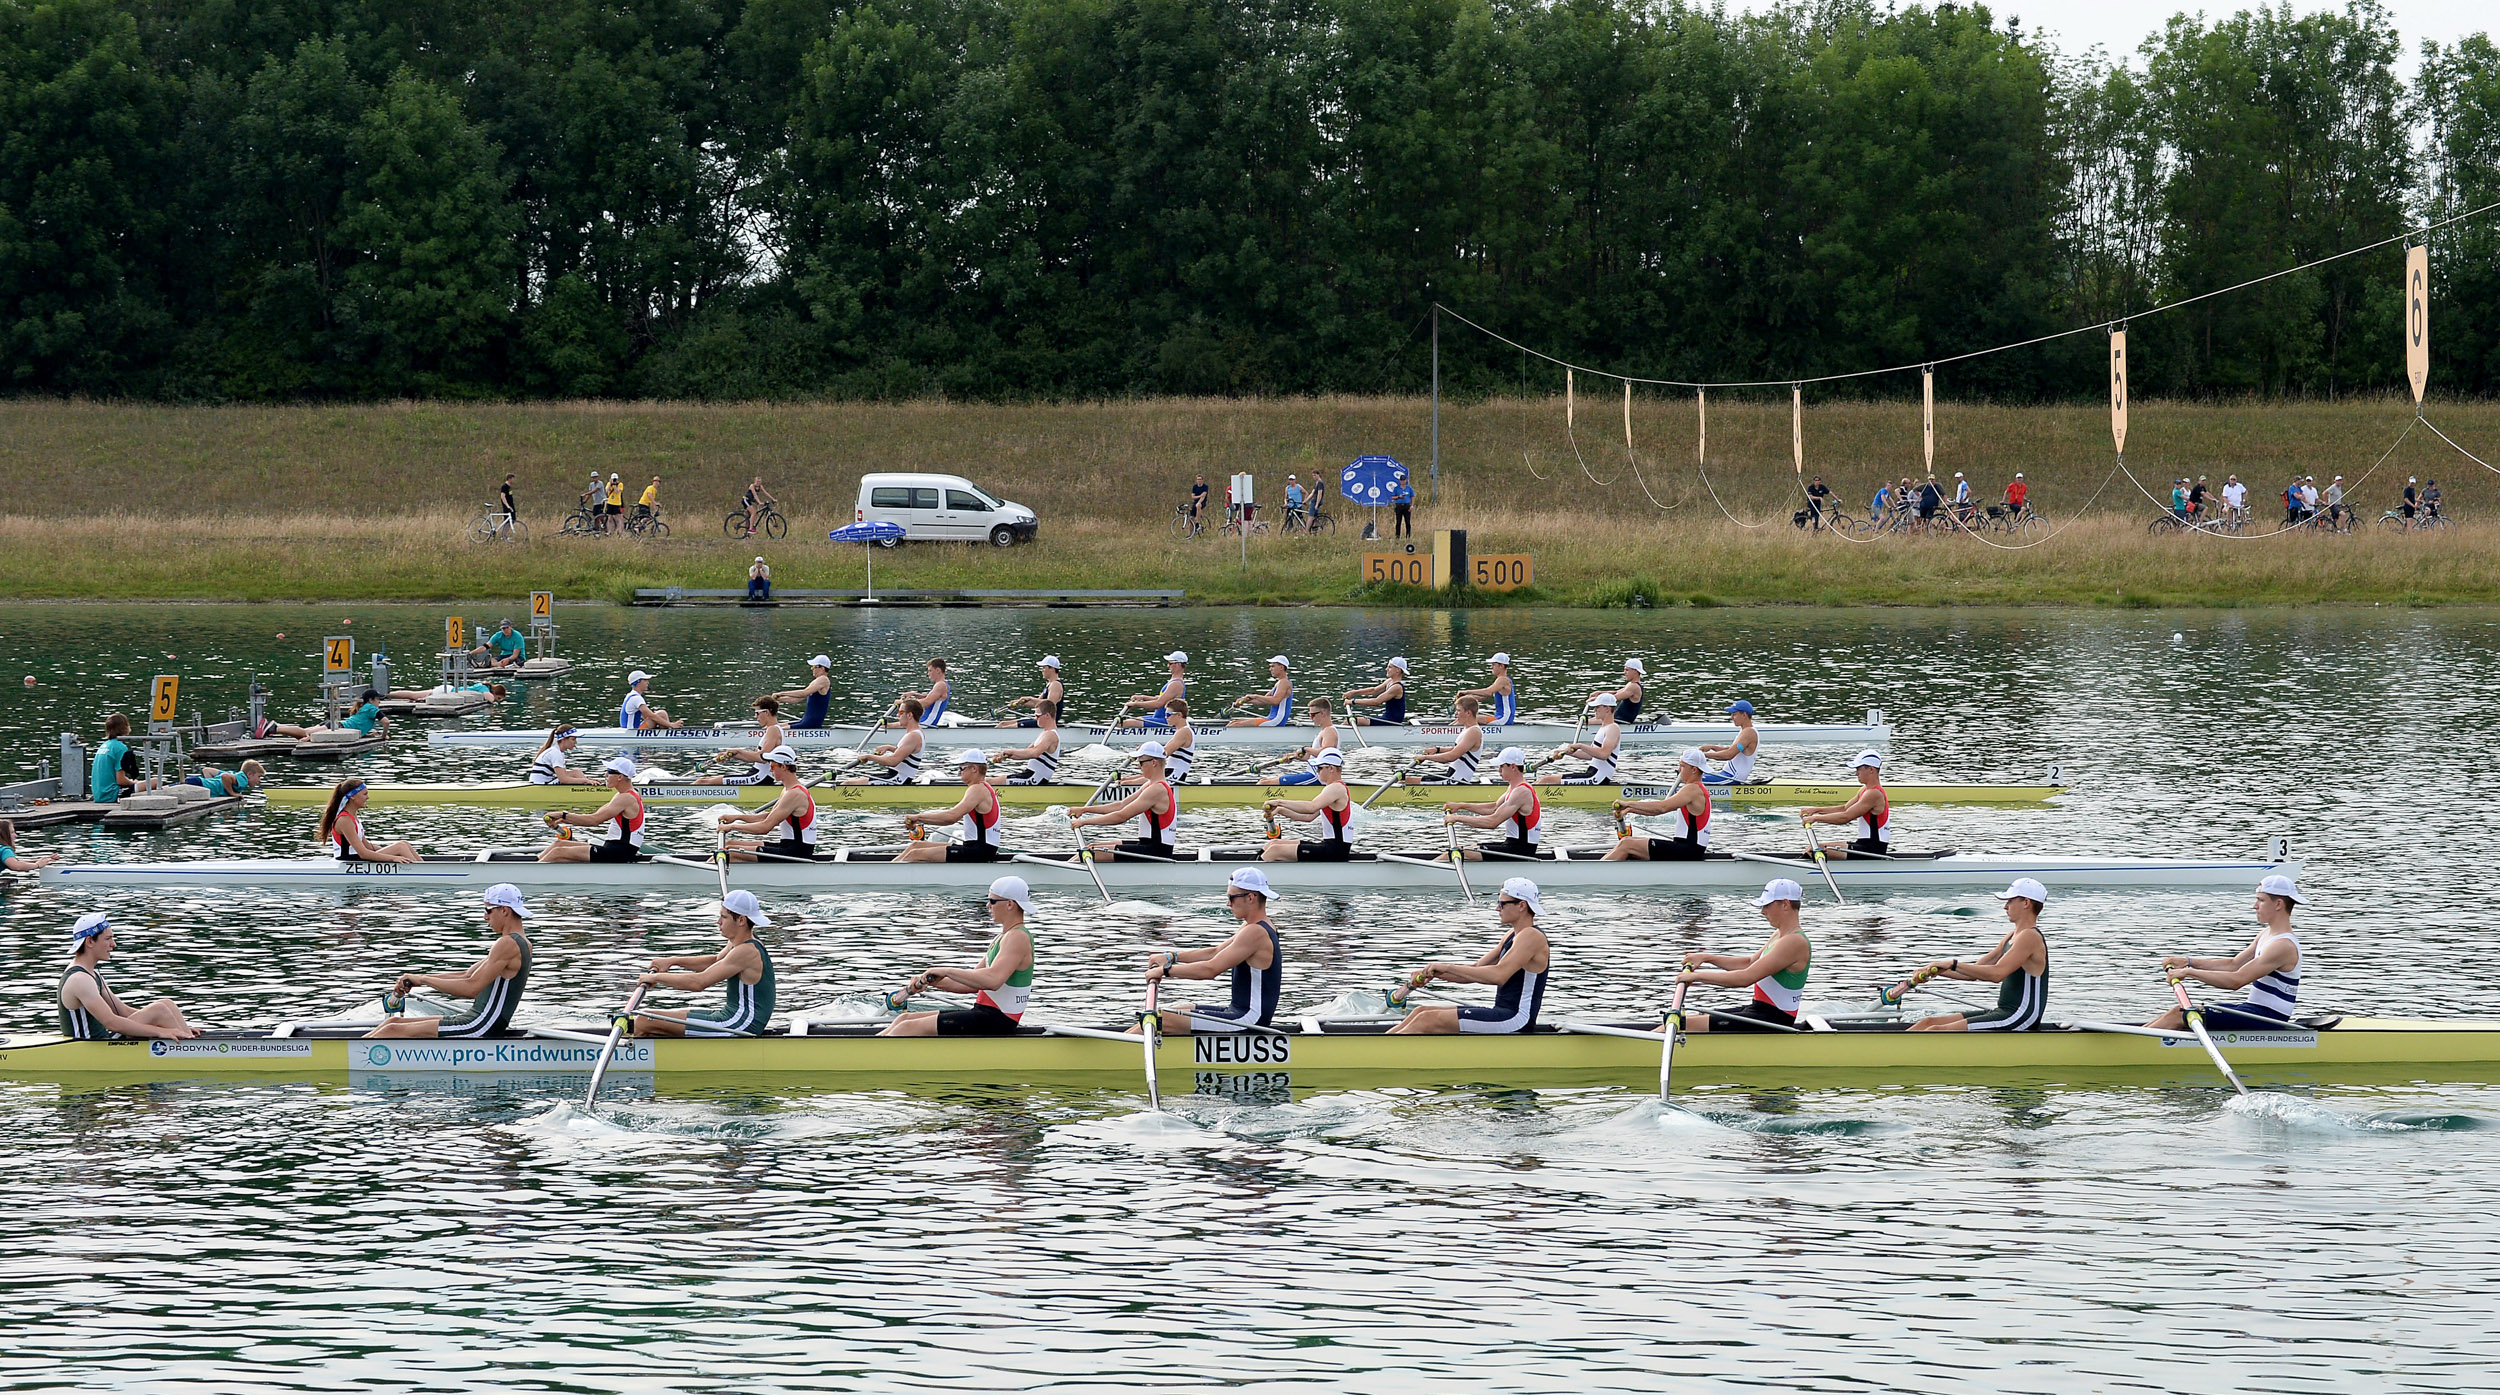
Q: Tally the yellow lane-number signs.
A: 4